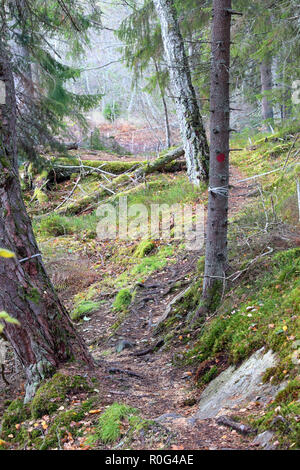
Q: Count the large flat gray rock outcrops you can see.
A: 1